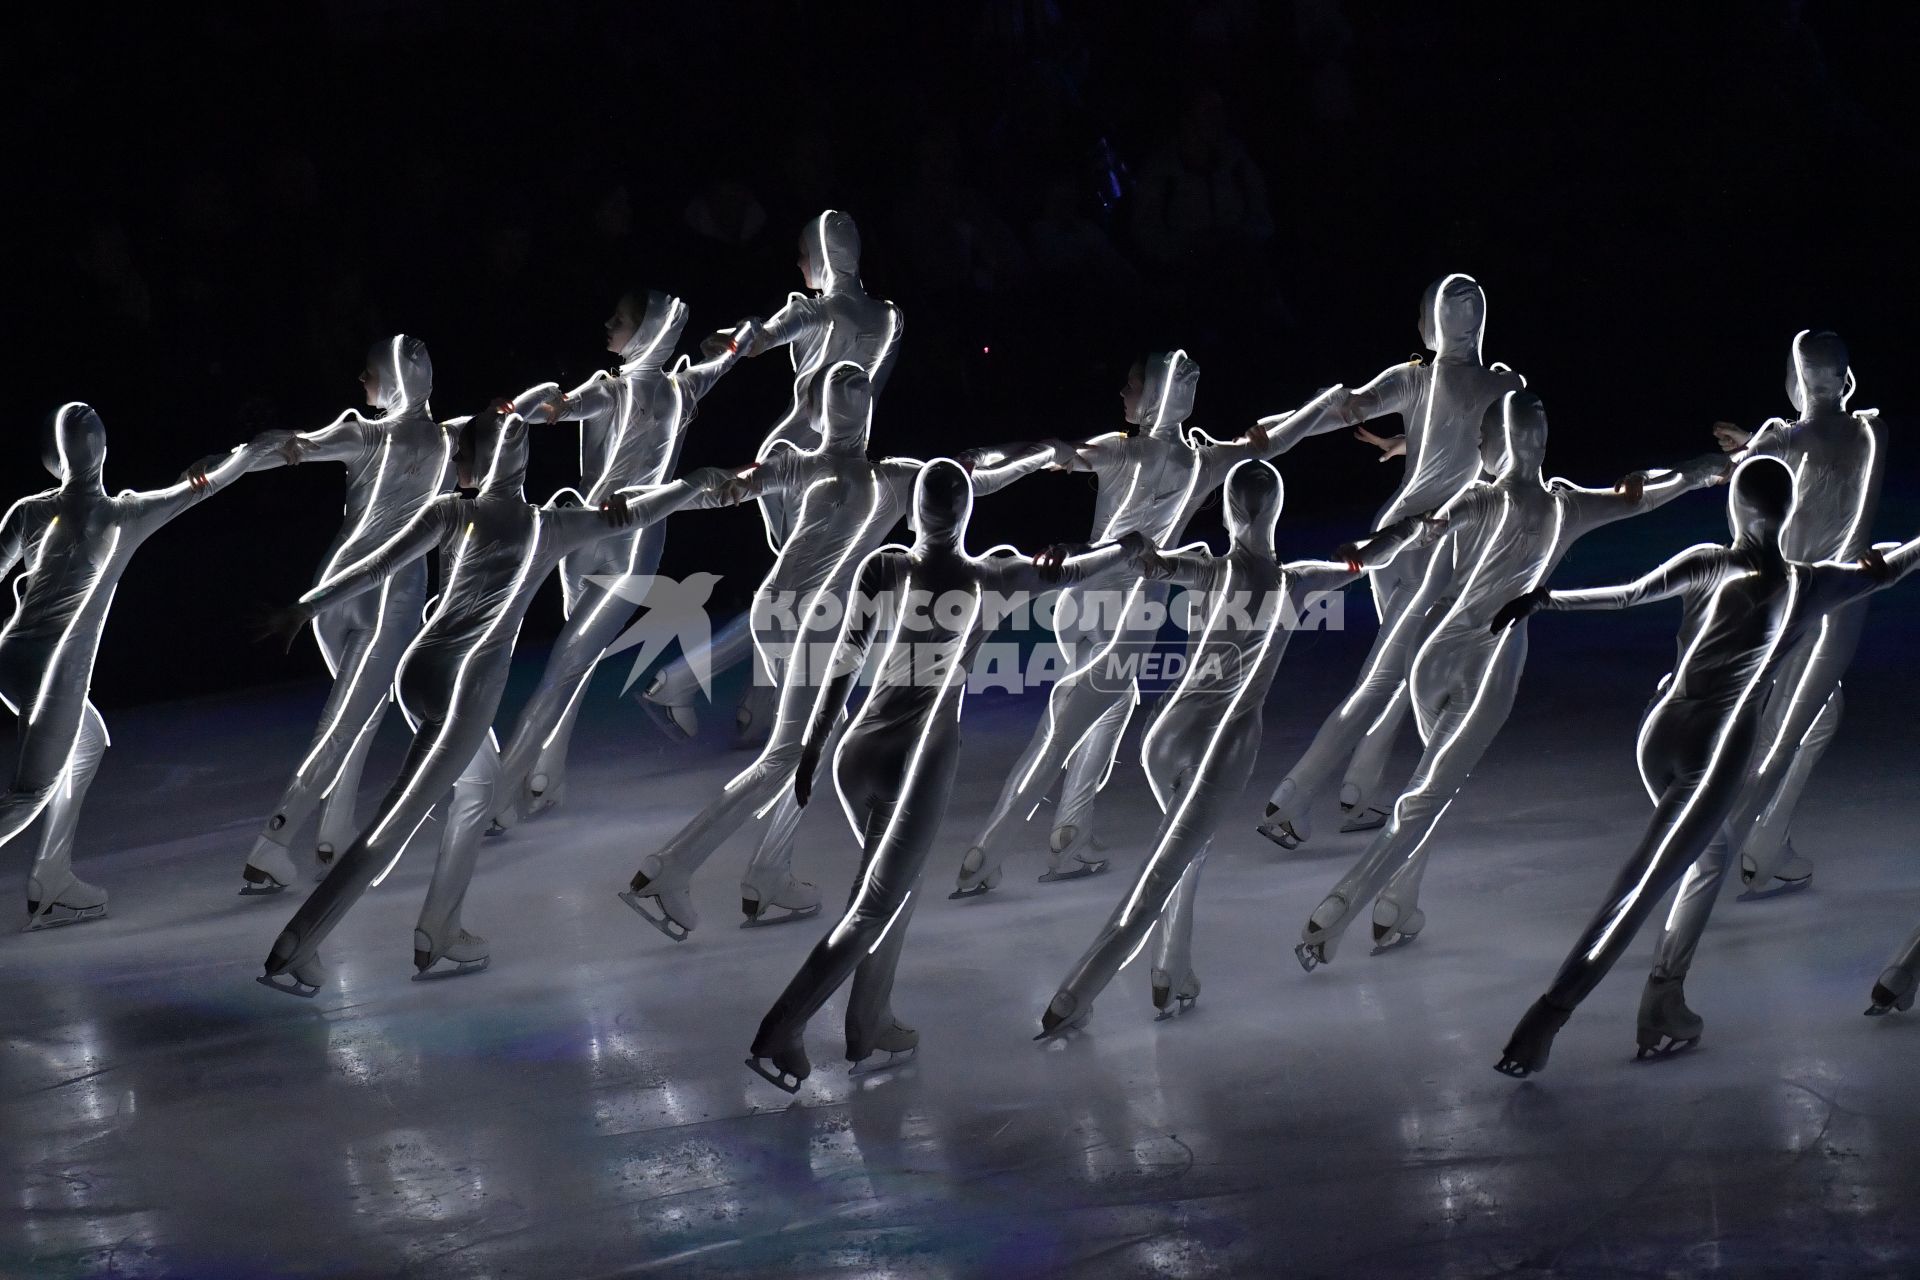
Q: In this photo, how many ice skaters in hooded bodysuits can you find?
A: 13